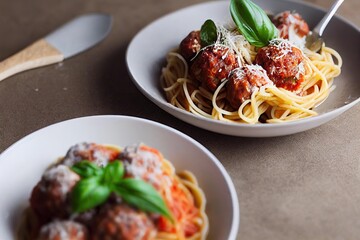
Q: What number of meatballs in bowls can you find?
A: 10